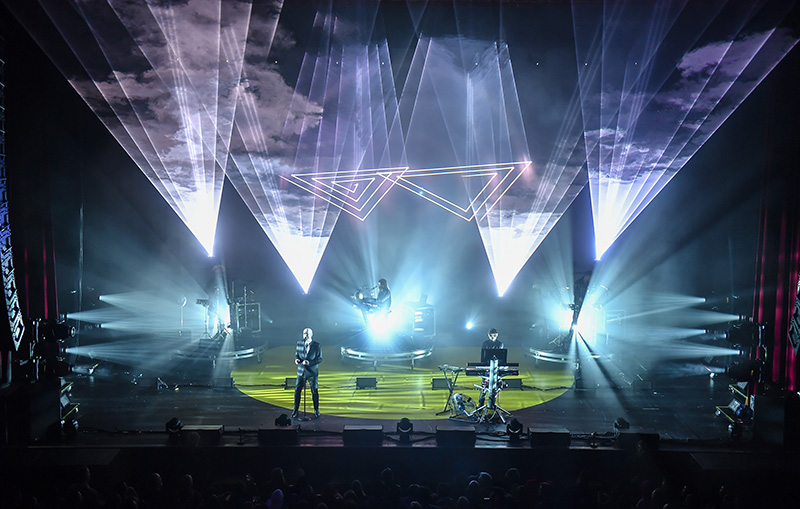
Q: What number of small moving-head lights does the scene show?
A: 5